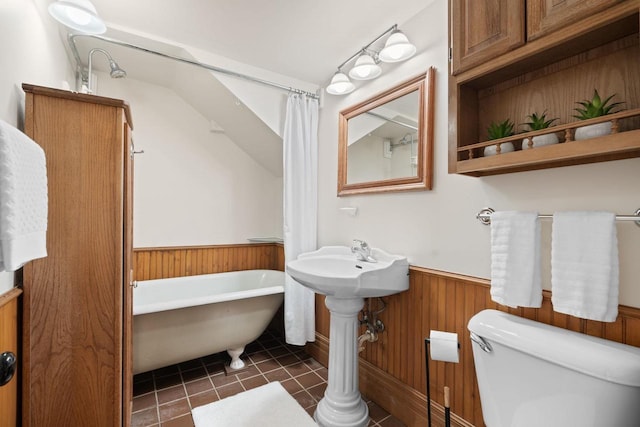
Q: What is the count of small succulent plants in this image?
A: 3